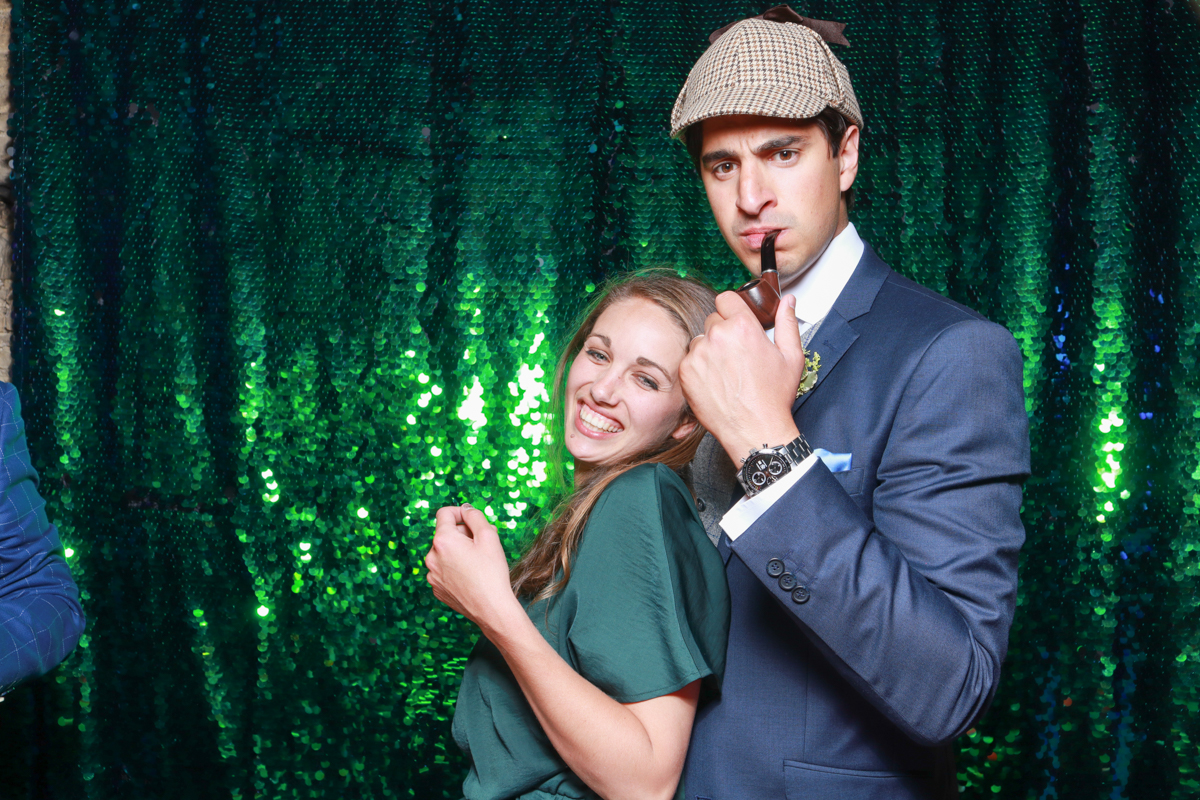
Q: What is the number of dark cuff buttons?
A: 3